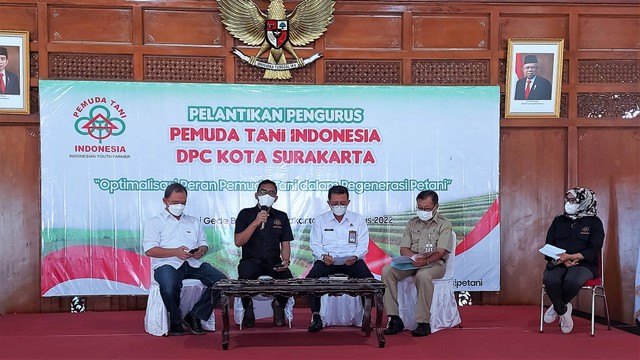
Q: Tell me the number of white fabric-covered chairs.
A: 4